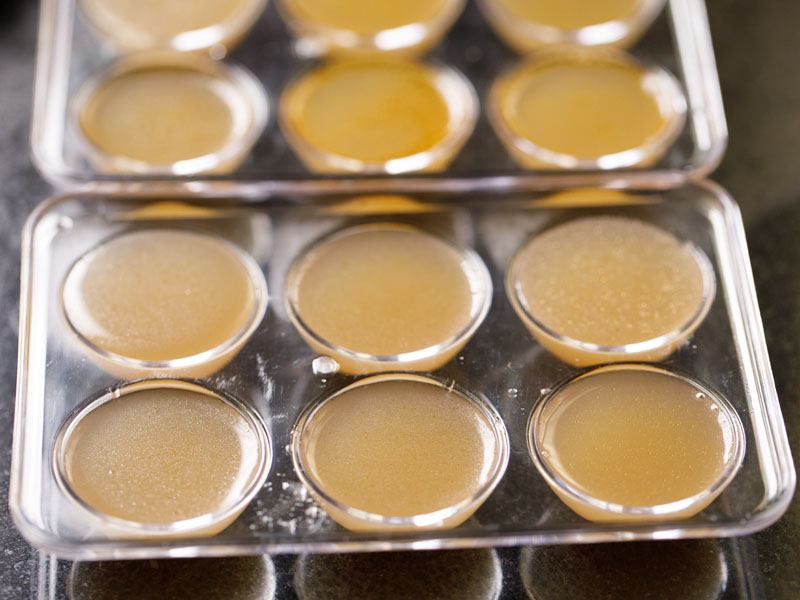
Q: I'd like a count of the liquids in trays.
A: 12